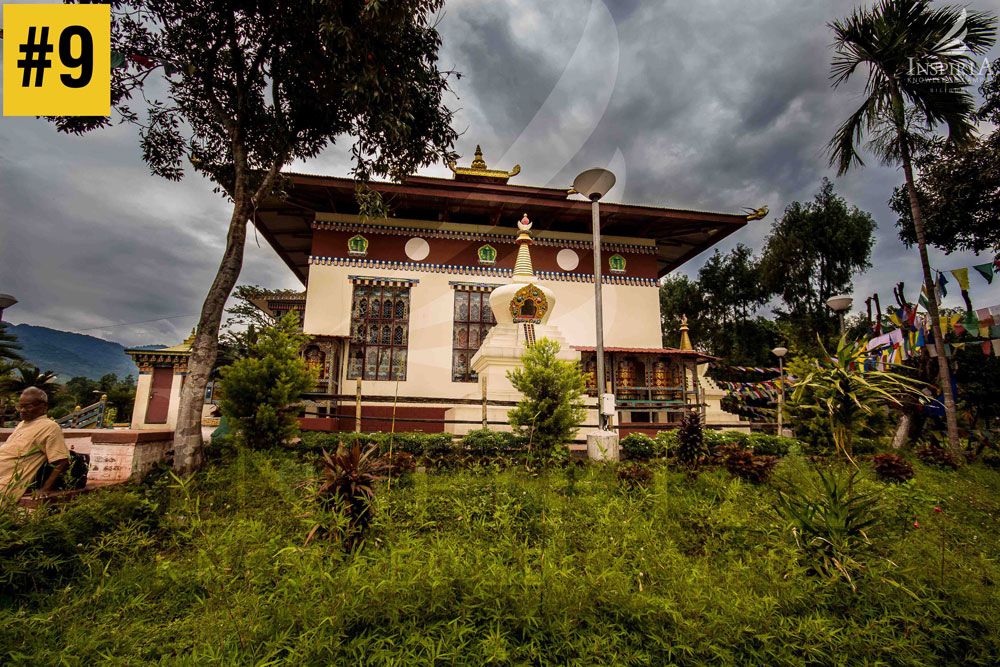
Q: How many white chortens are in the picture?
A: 2